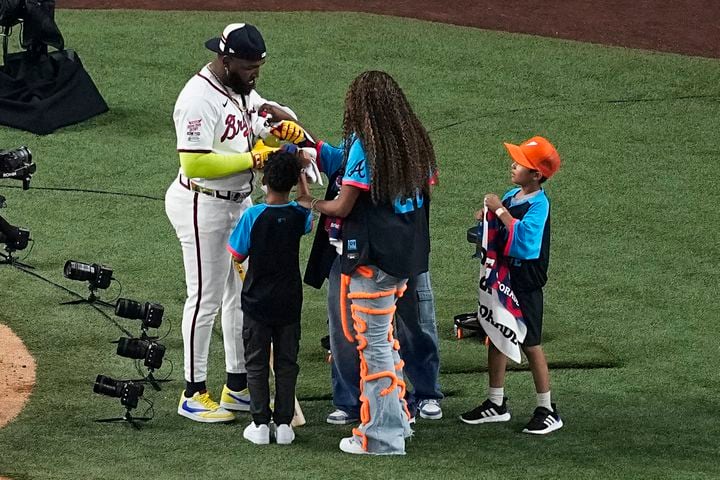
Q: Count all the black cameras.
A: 6